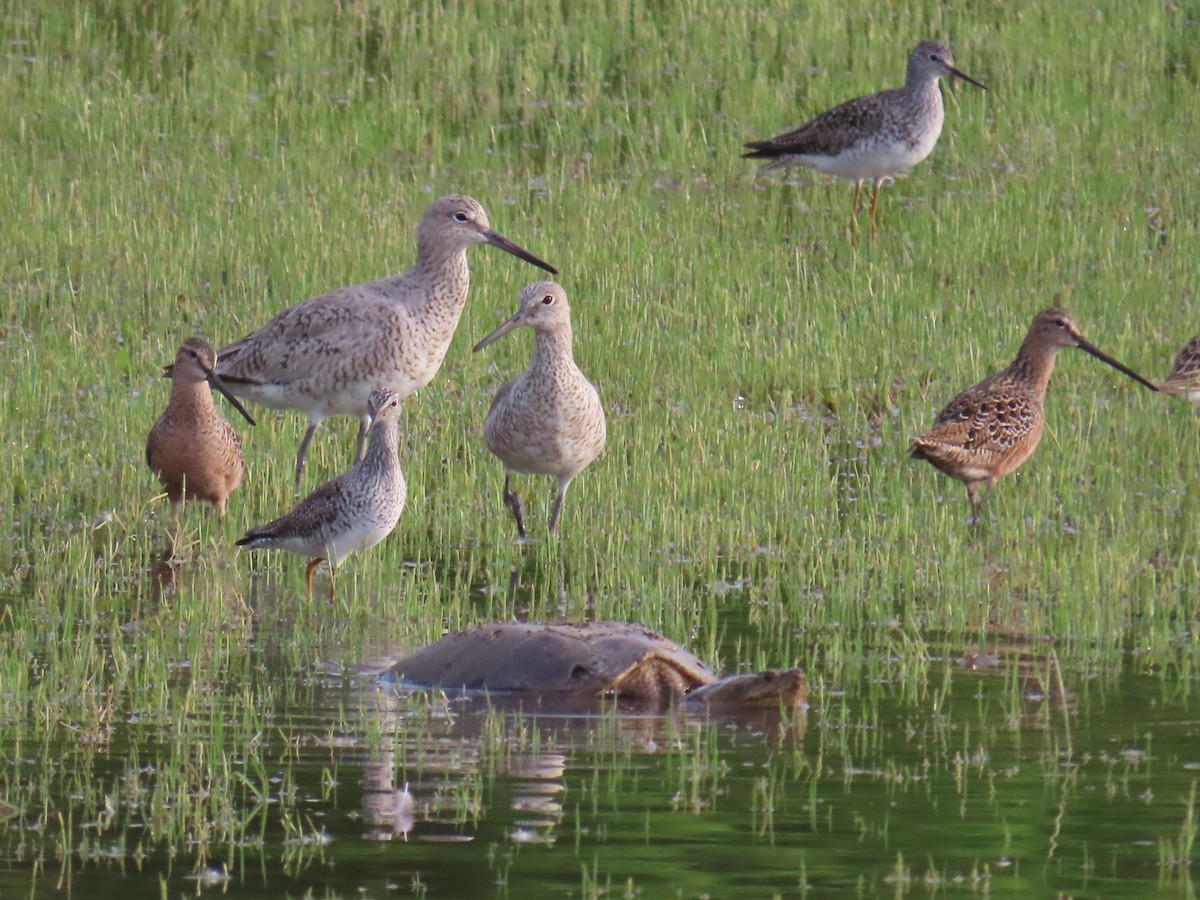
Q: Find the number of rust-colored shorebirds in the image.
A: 2